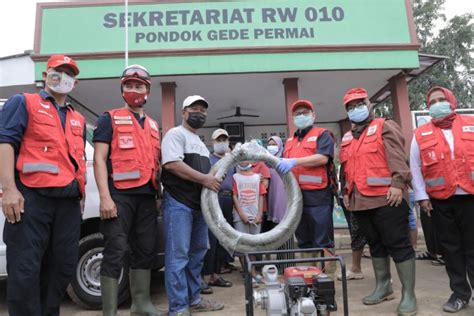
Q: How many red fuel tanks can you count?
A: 1